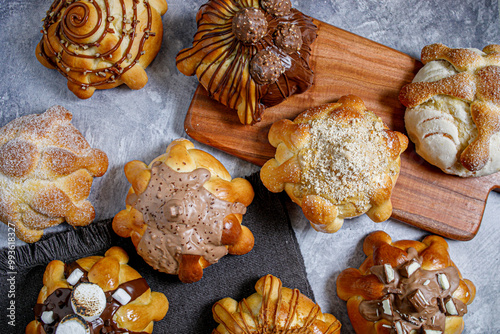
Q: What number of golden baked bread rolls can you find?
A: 9